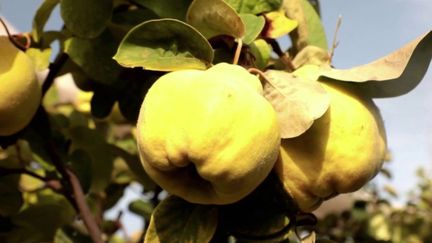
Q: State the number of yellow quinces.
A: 3